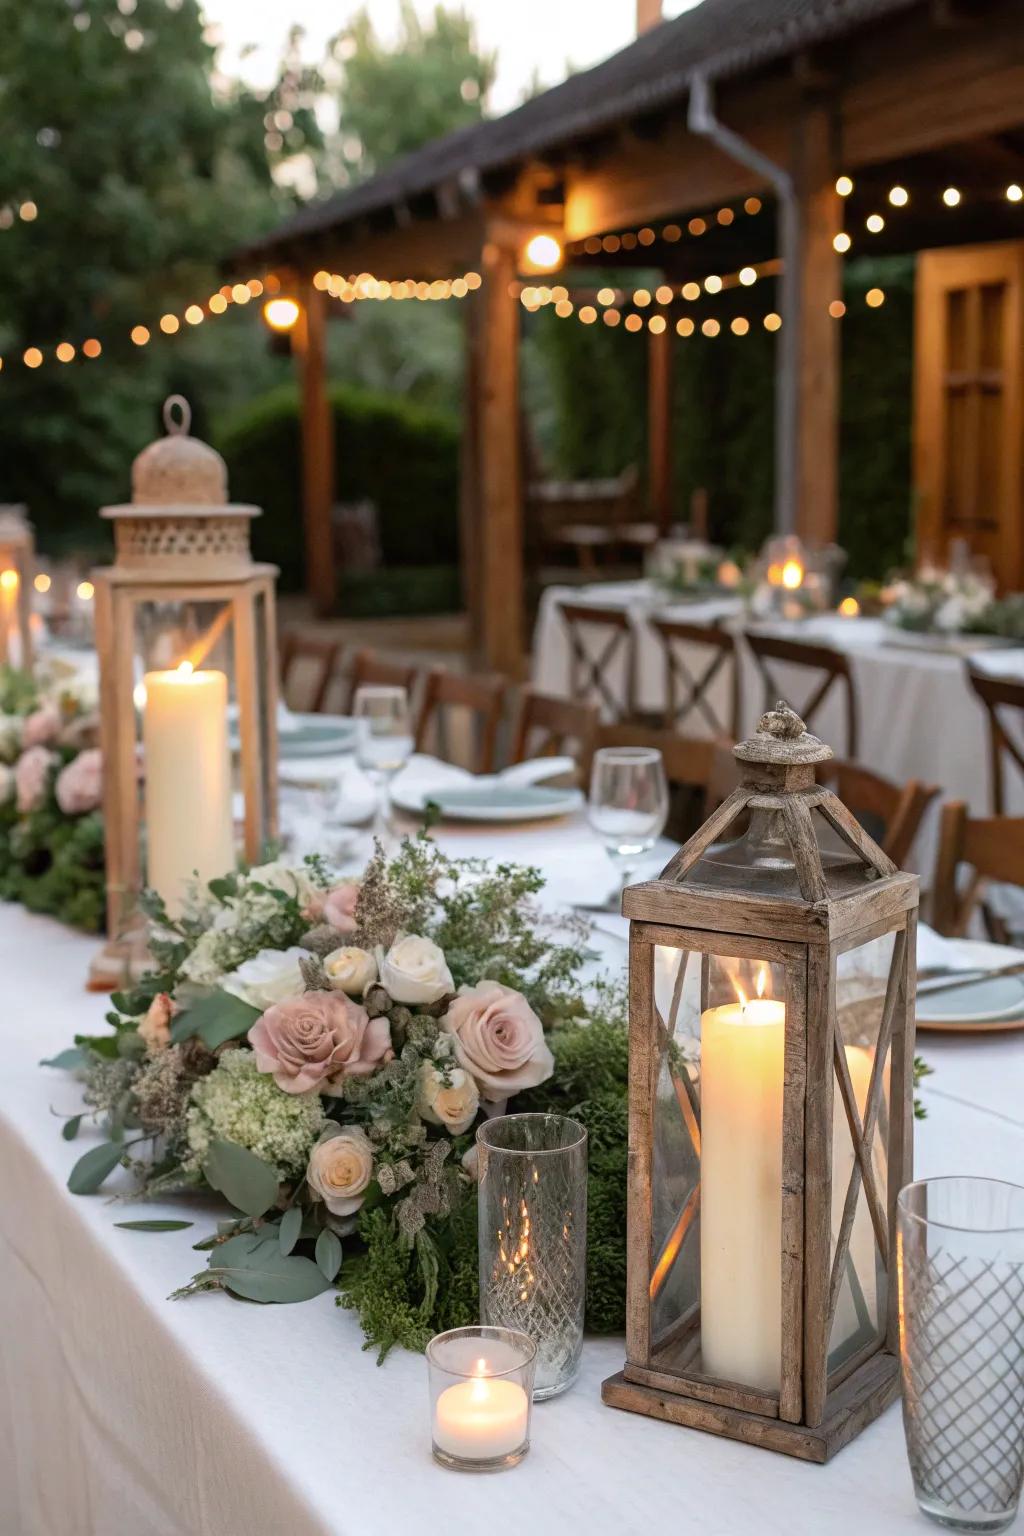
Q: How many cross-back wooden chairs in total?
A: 4